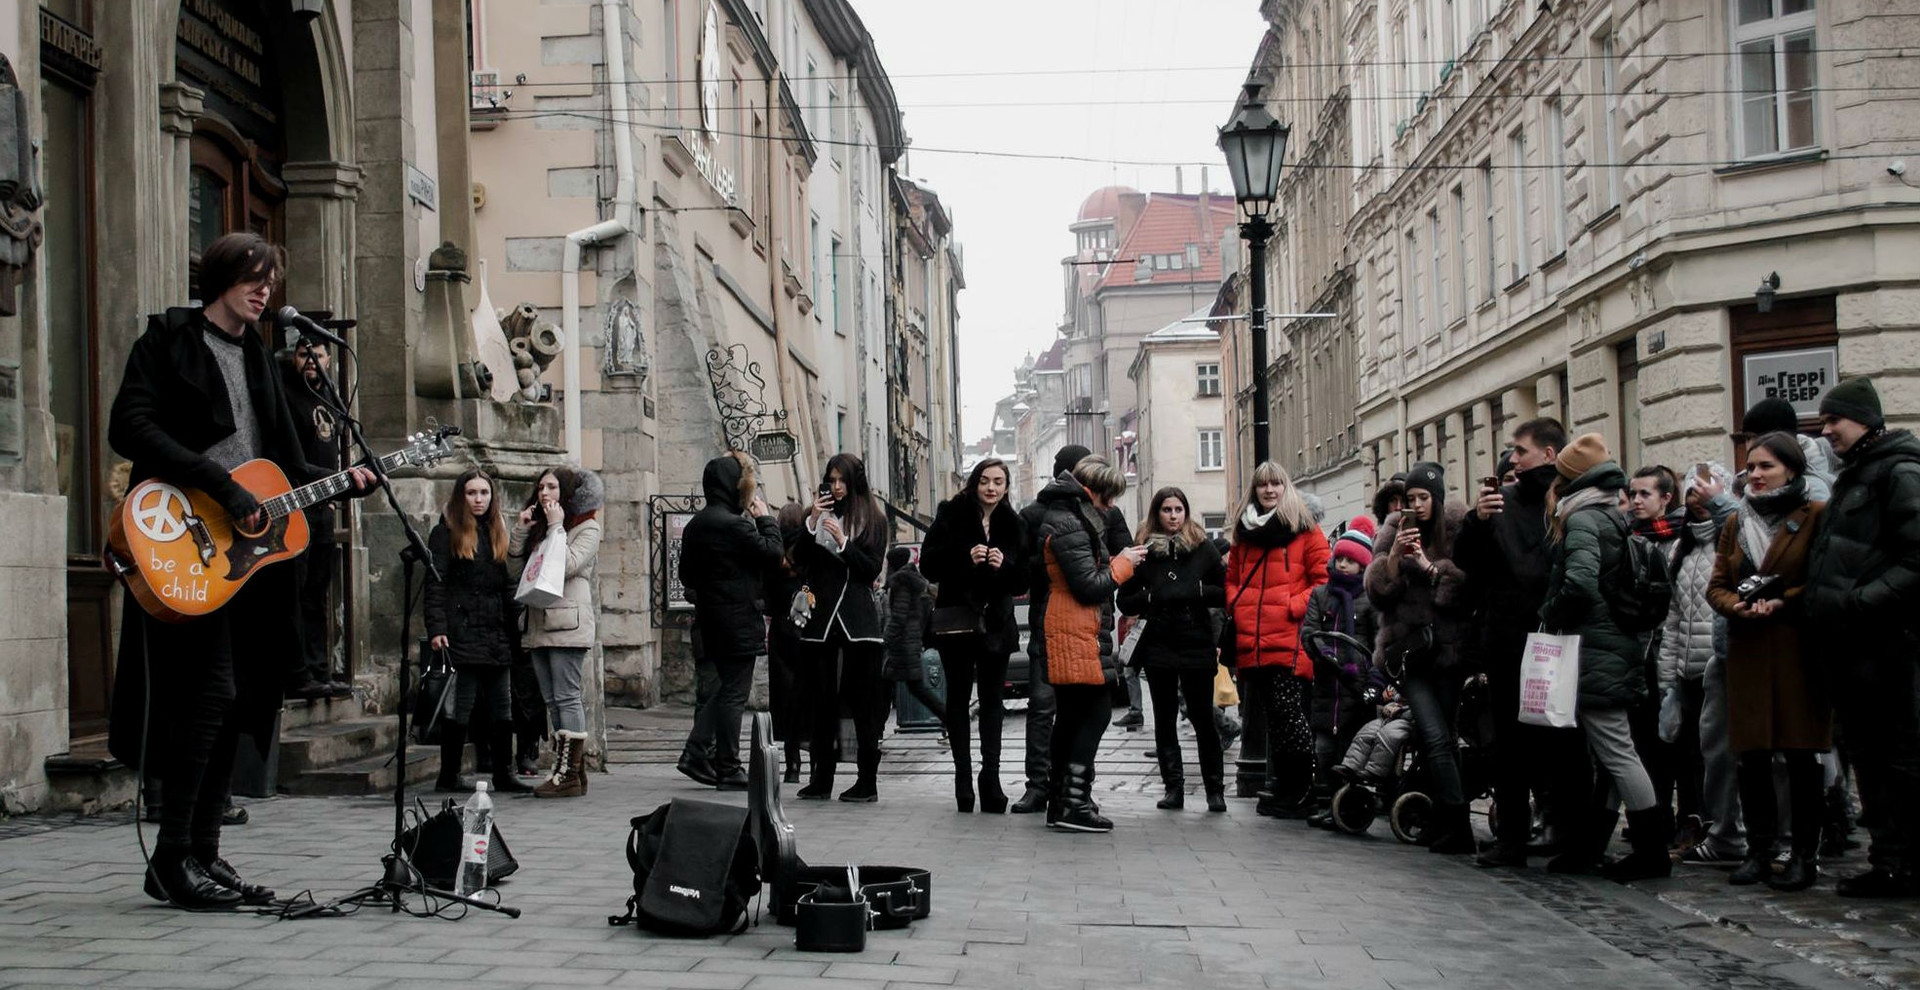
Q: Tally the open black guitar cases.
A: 1